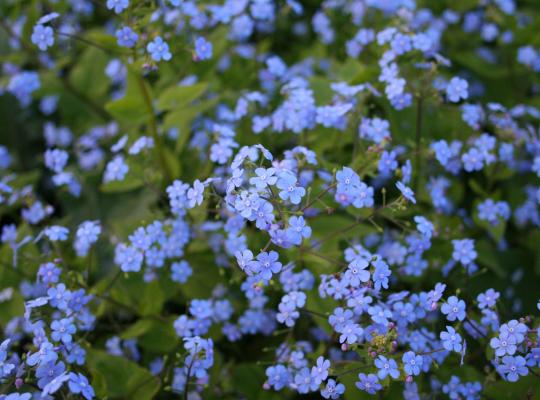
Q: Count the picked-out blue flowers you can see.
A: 0